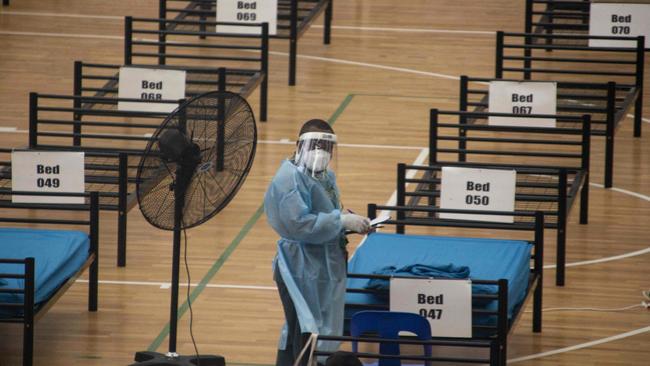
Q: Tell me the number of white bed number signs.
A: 7